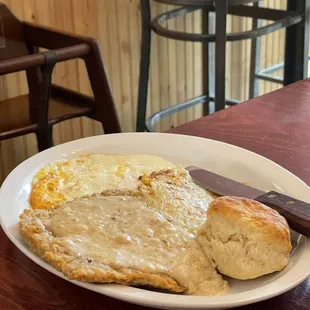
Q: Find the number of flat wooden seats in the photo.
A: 1